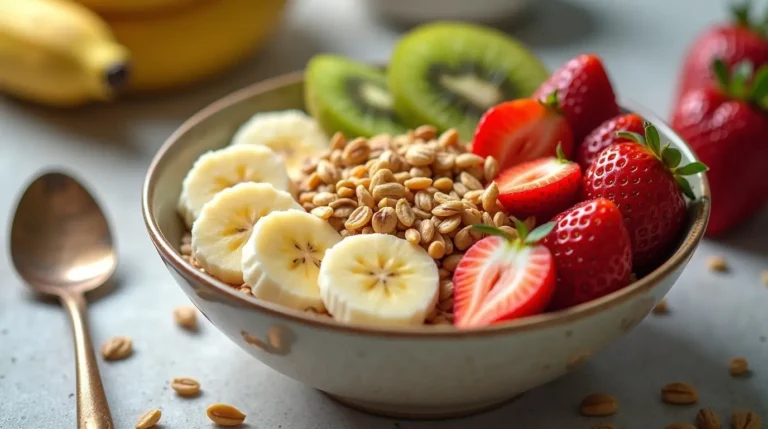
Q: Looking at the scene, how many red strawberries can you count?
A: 9